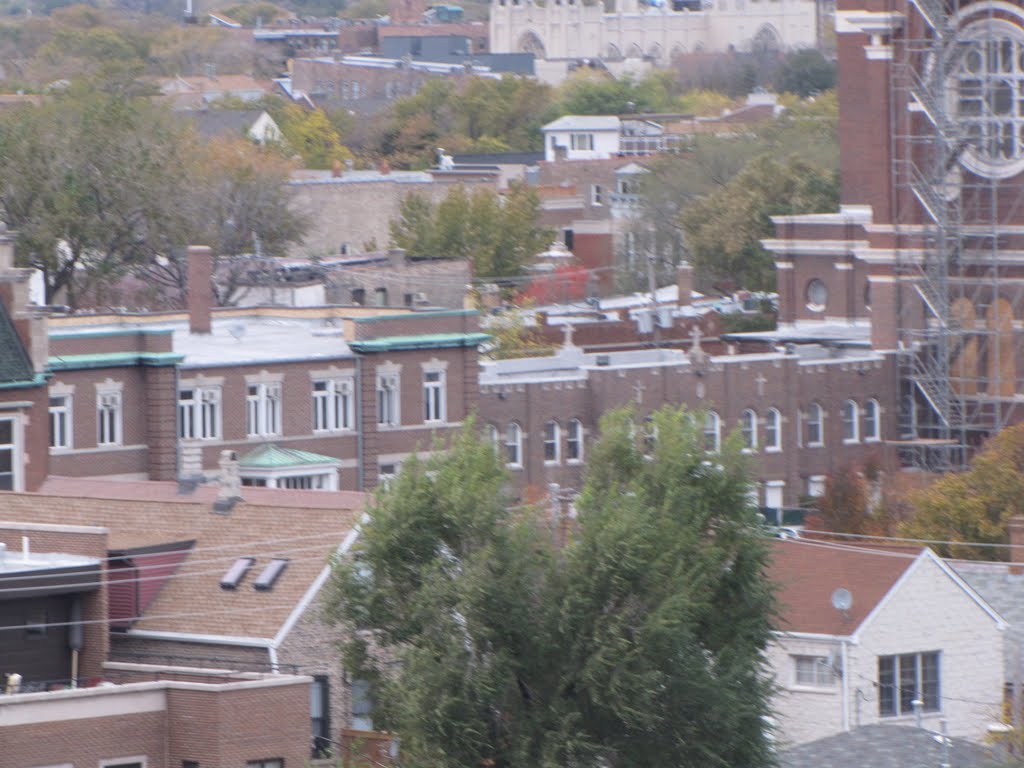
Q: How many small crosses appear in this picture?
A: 4